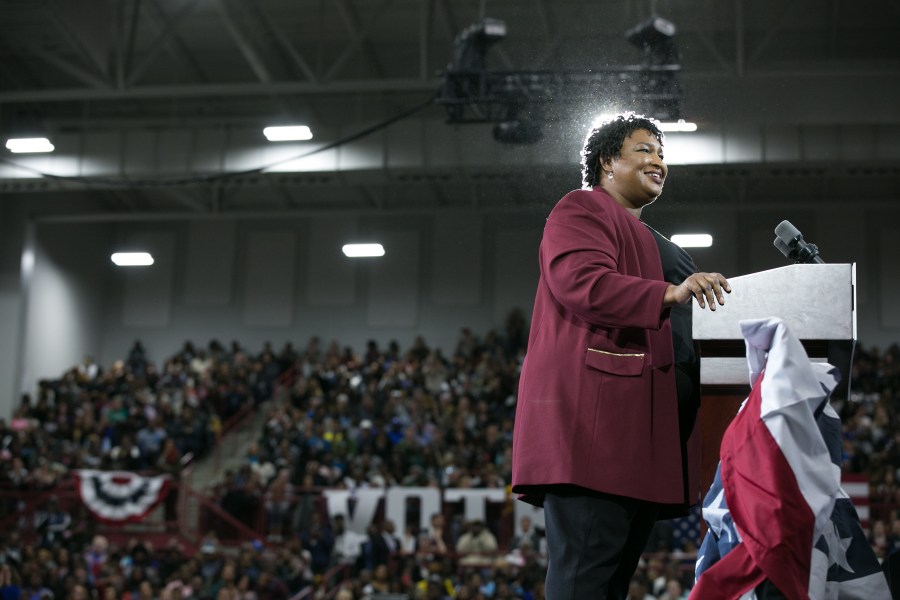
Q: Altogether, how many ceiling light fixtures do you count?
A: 6